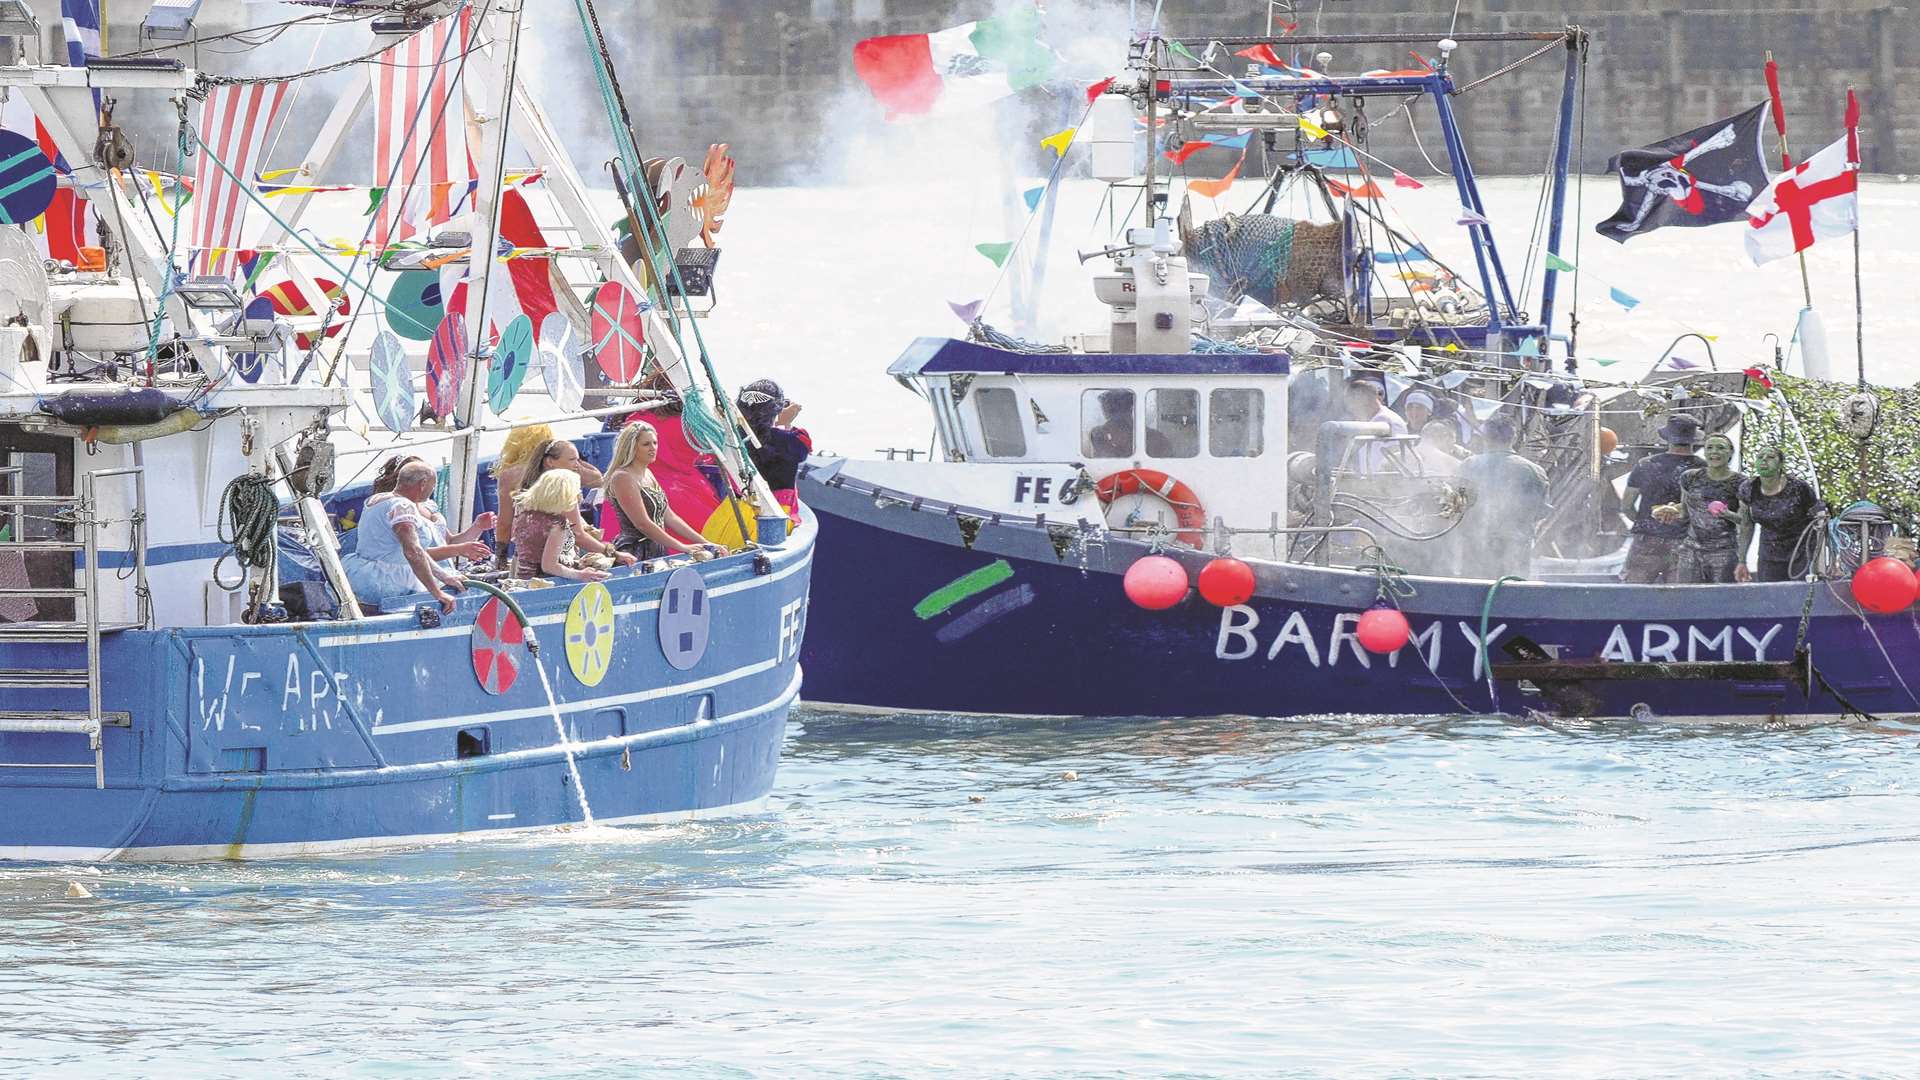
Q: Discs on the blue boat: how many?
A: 12